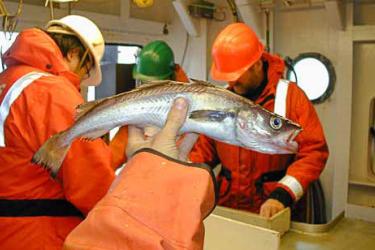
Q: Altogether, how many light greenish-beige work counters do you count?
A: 1